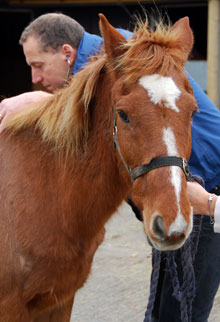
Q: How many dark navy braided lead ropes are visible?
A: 1